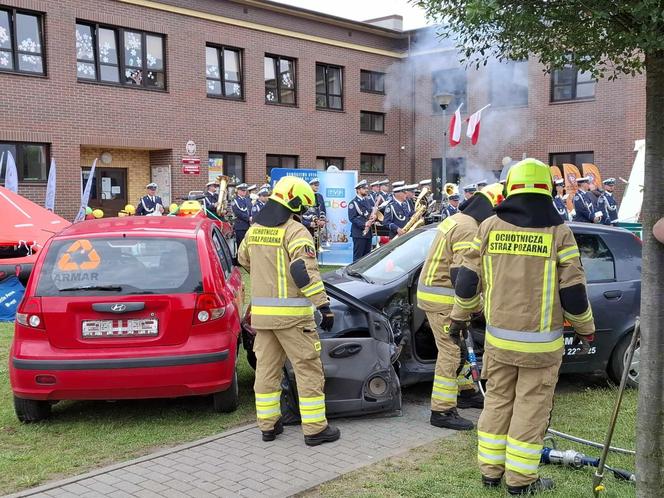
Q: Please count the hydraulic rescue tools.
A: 2